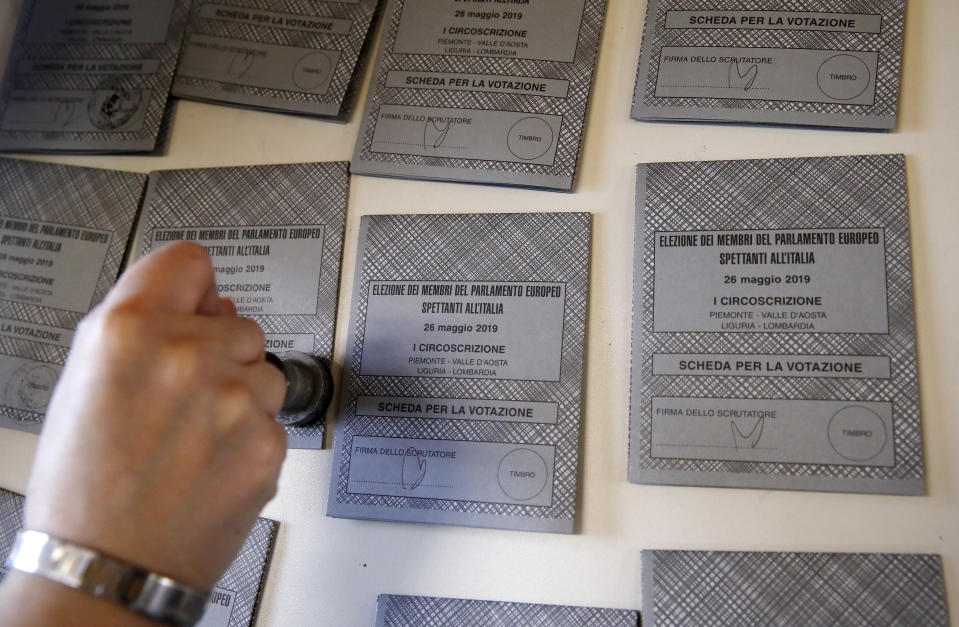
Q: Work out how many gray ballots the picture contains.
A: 12